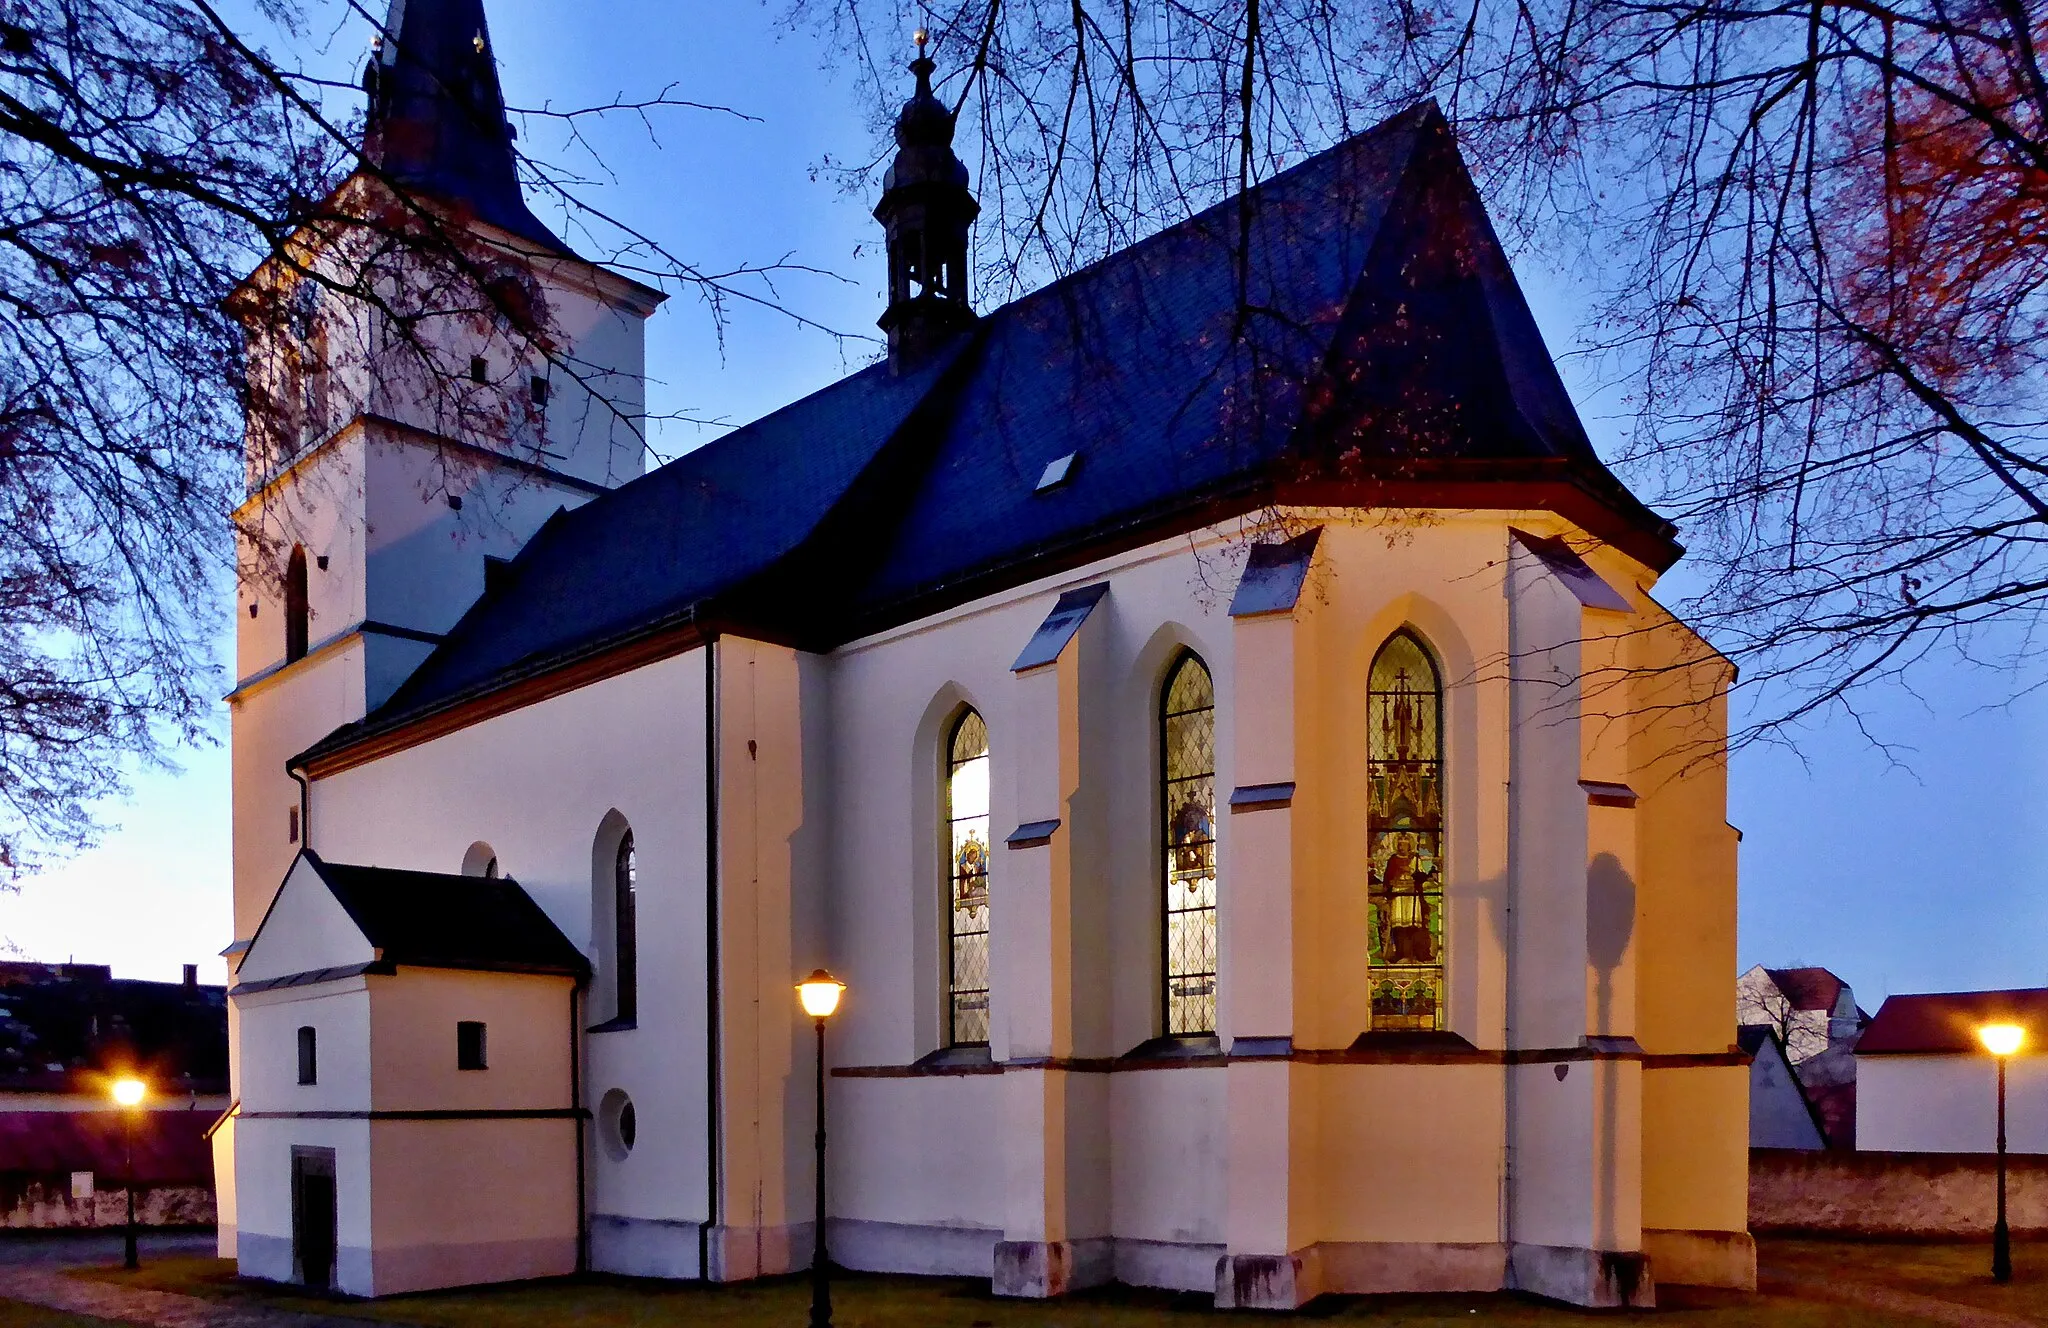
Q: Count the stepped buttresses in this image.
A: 4